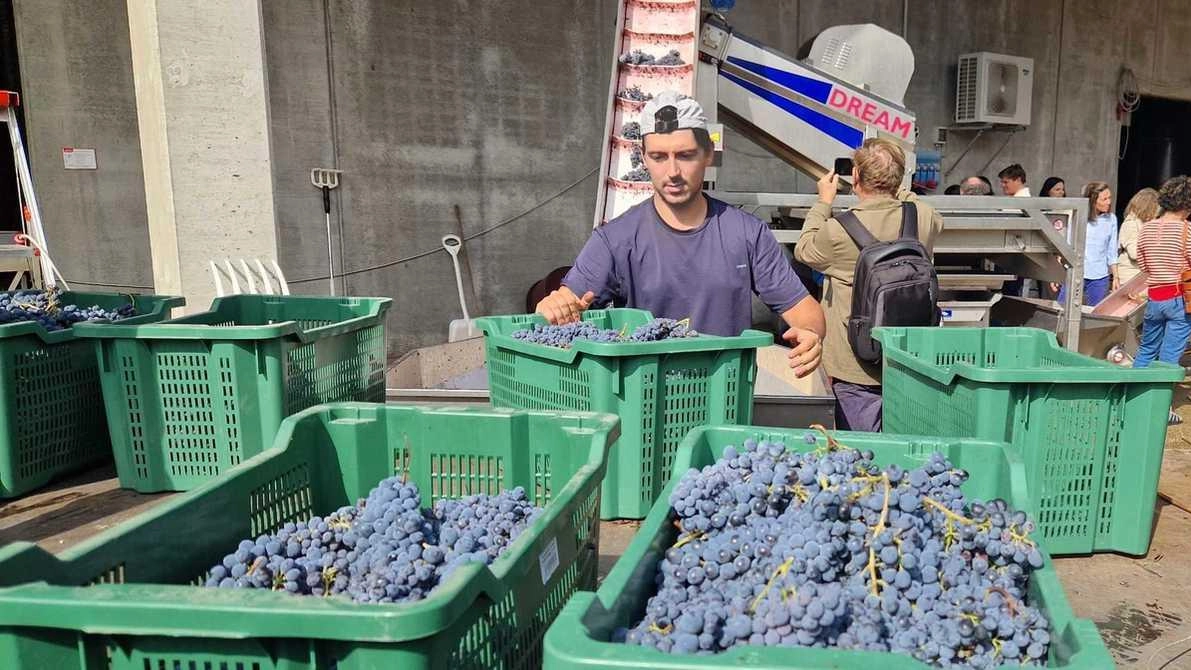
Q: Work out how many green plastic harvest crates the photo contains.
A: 6